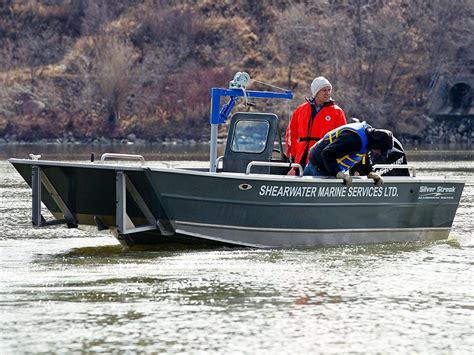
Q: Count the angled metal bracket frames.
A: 2